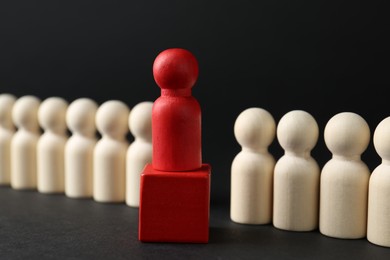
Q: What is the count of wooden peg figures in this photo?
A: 11